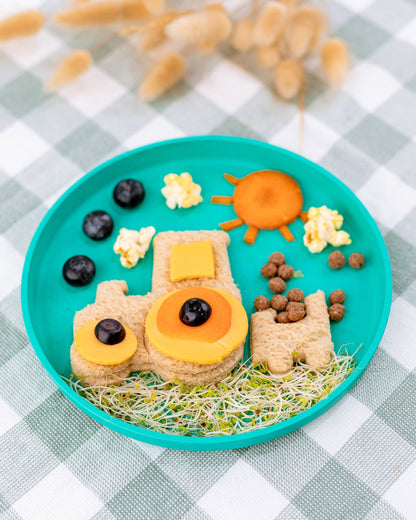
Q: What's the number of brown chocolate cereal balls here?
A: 13